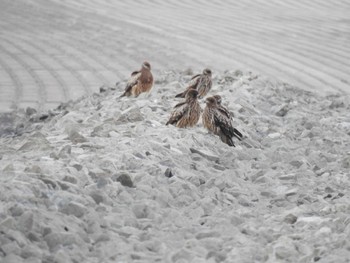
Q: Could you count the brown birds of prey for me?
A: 5